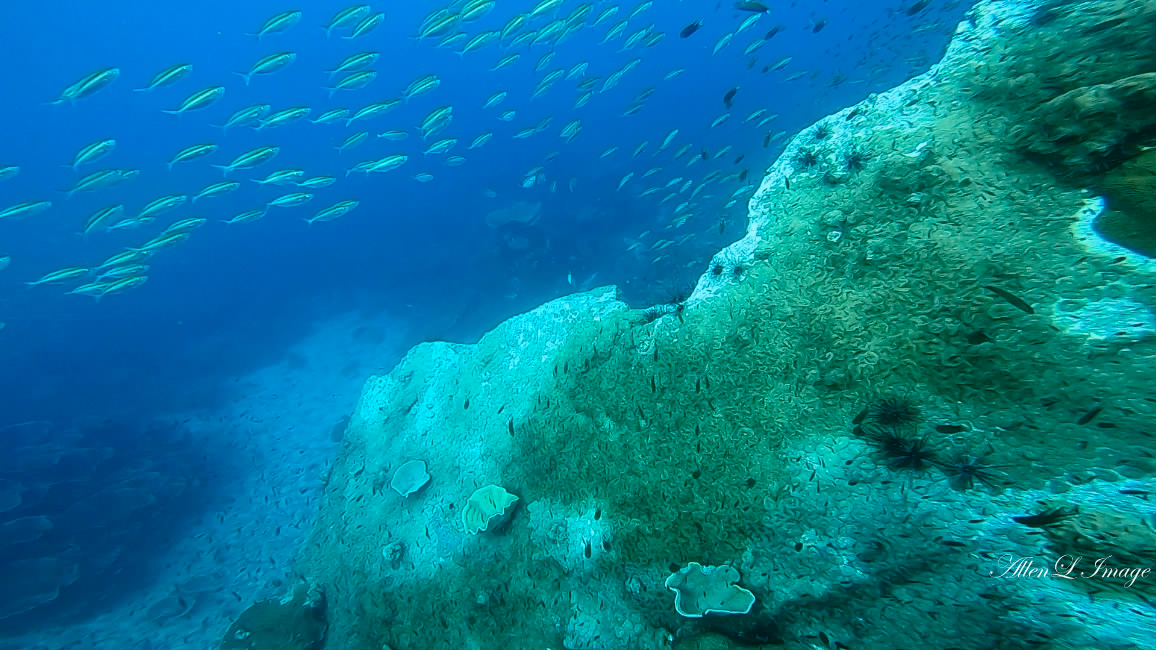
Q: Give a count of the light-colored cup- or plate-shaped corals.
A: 3